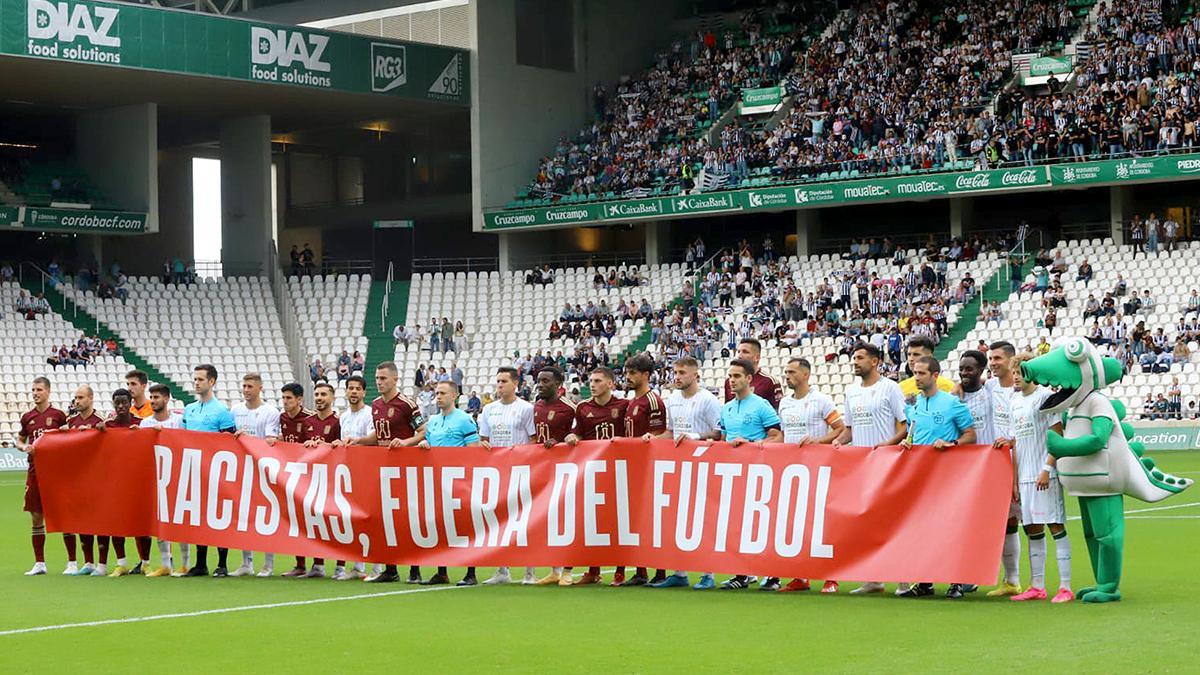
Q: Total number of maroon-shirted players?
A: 10